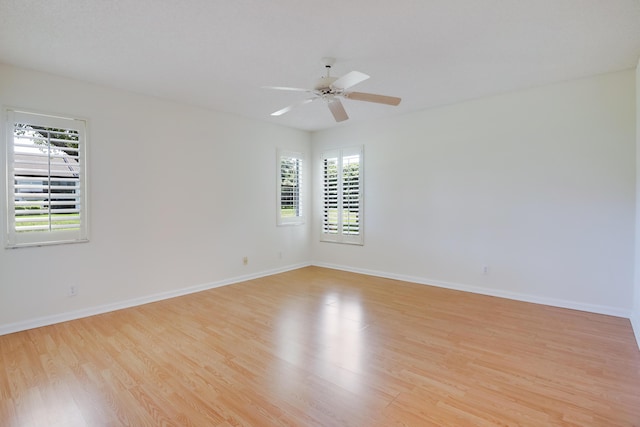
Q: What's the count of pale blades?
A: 3